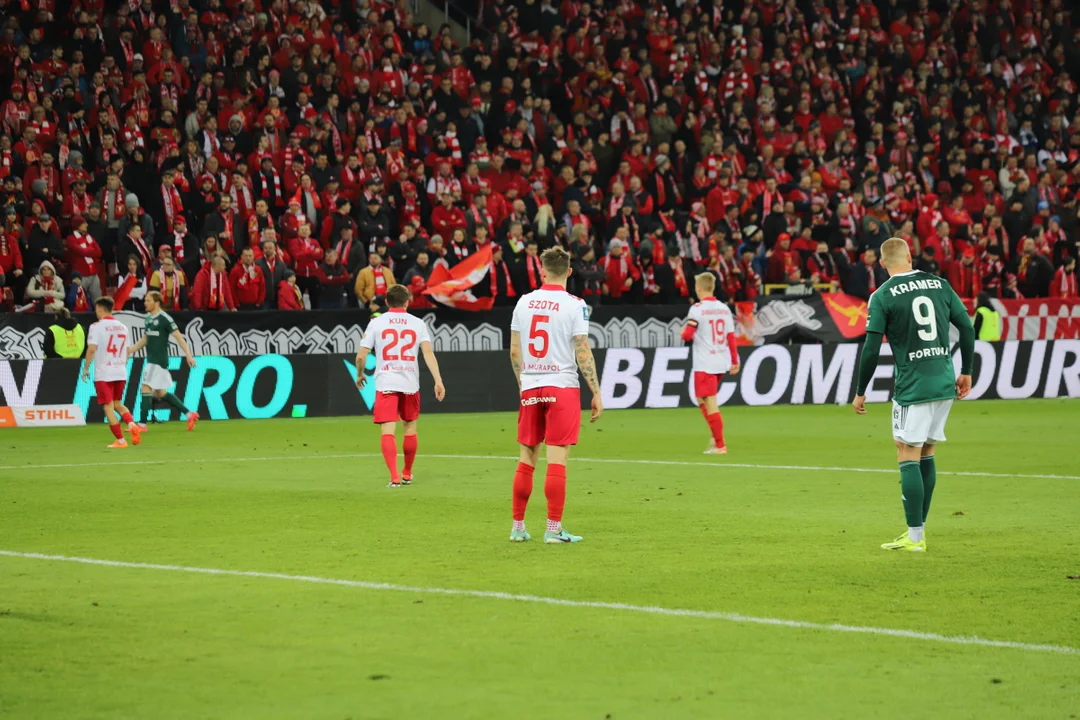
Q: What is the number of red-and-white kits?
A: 4